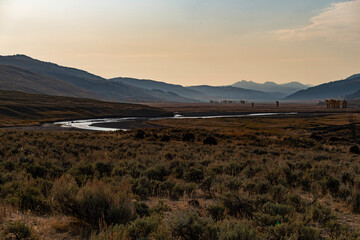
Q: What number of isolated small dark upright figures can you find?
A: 2